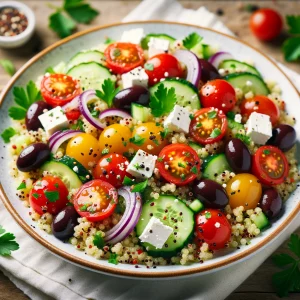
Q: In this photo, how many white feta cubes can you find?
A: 8